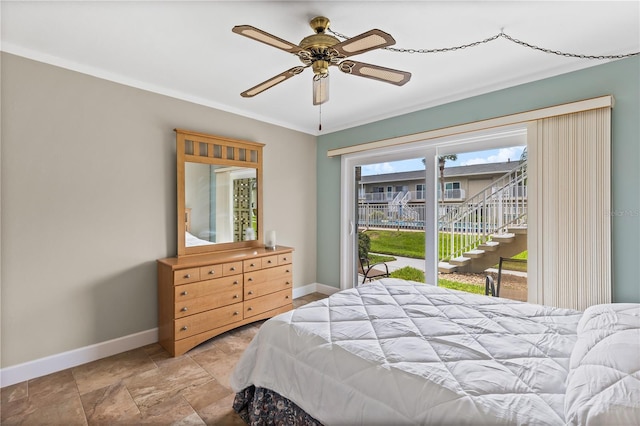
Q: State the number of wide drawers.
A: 6